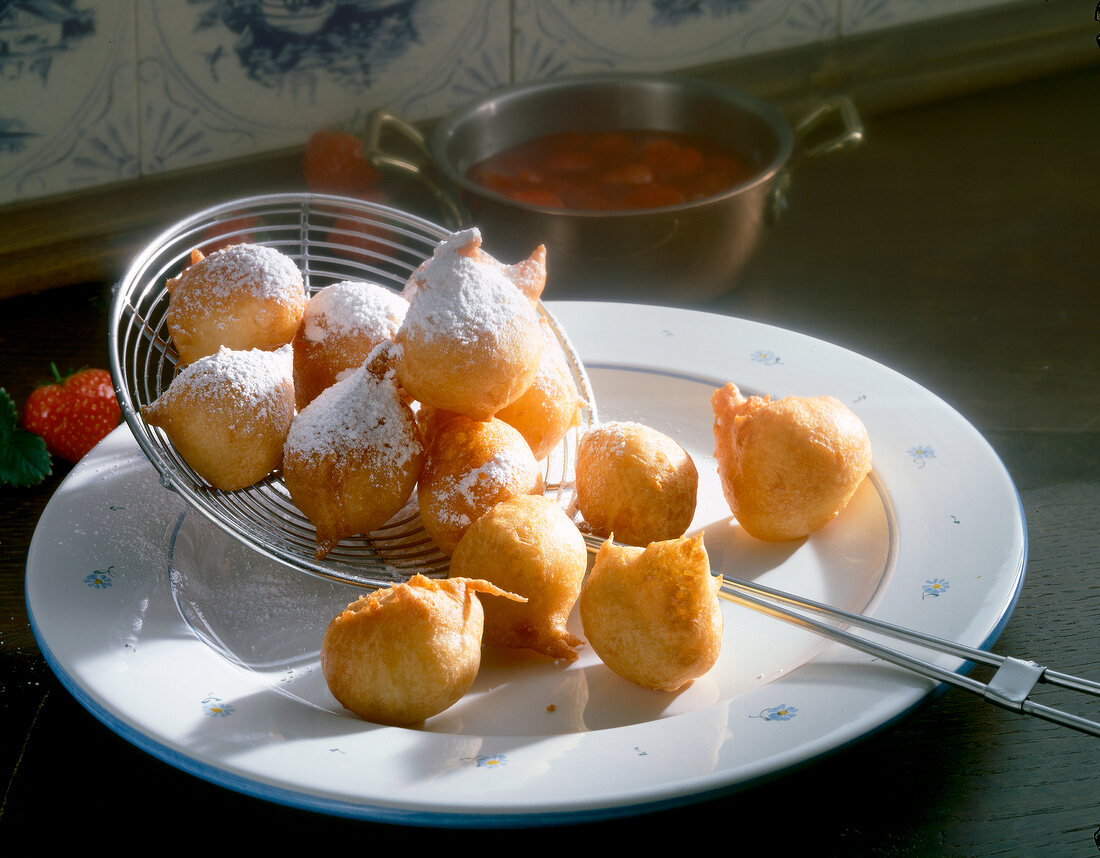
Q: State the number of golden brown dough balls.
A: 13